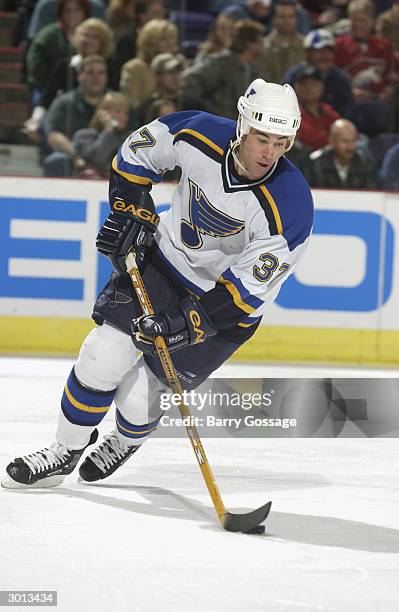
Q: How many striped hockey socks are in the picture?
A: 2